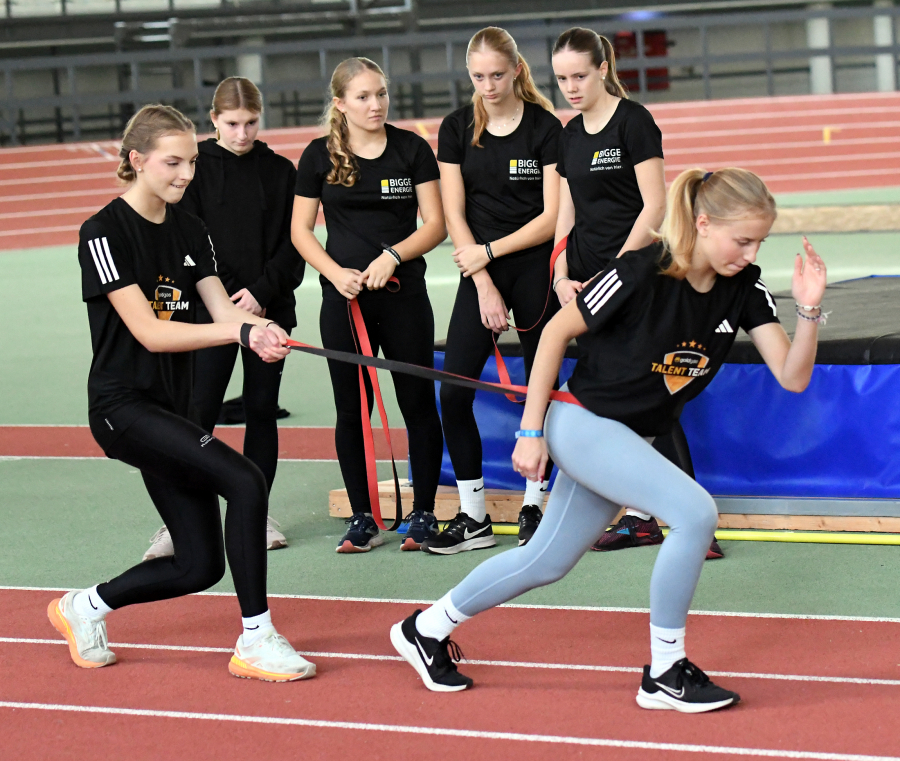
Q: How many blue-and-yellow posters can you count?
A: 0